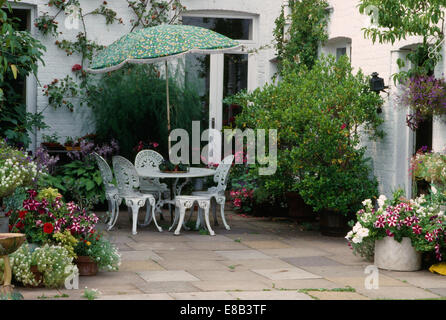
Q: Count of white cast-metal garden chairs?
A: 4